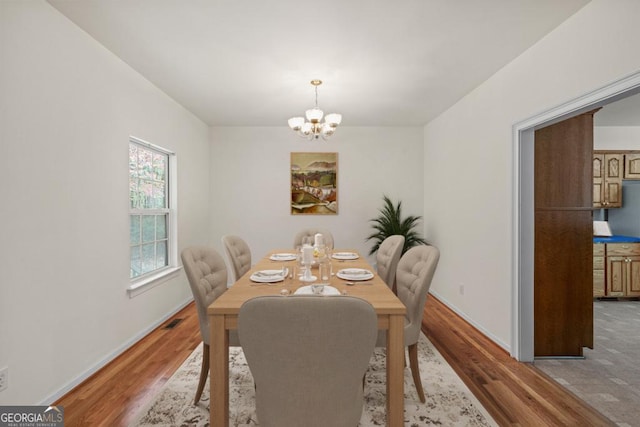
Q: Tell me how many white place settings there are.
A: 5